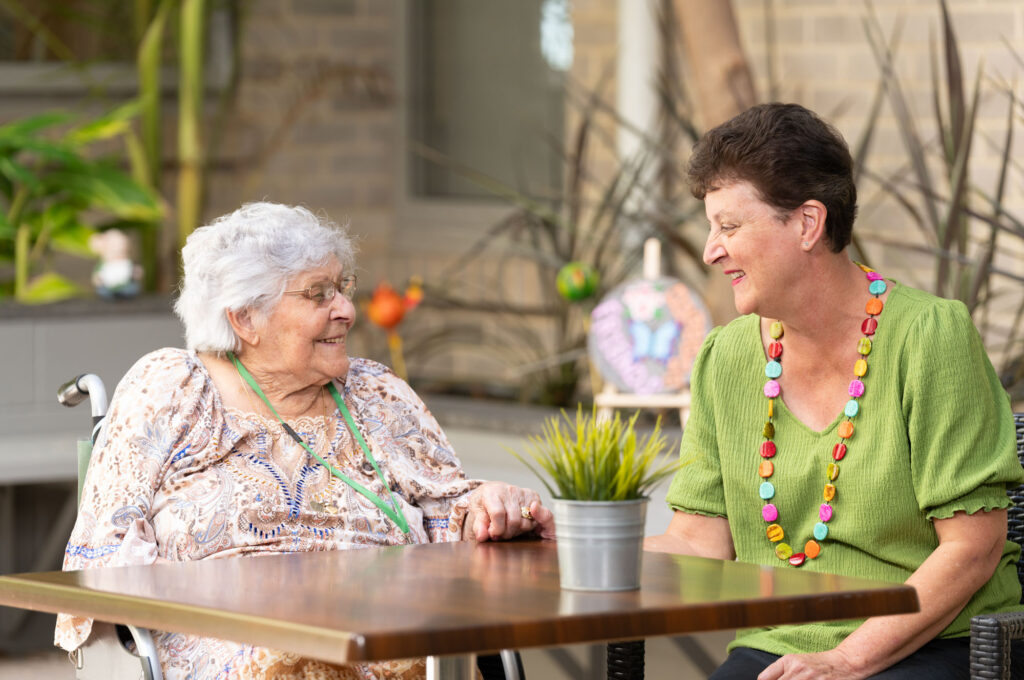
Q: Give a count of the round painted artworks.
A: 1